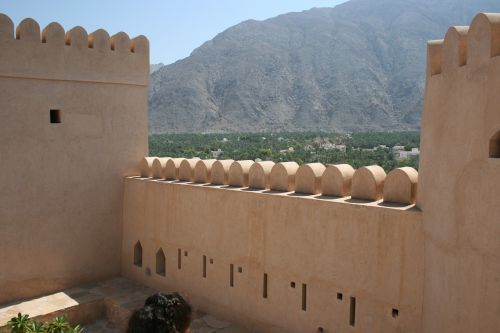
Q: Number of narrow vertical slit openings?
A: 6